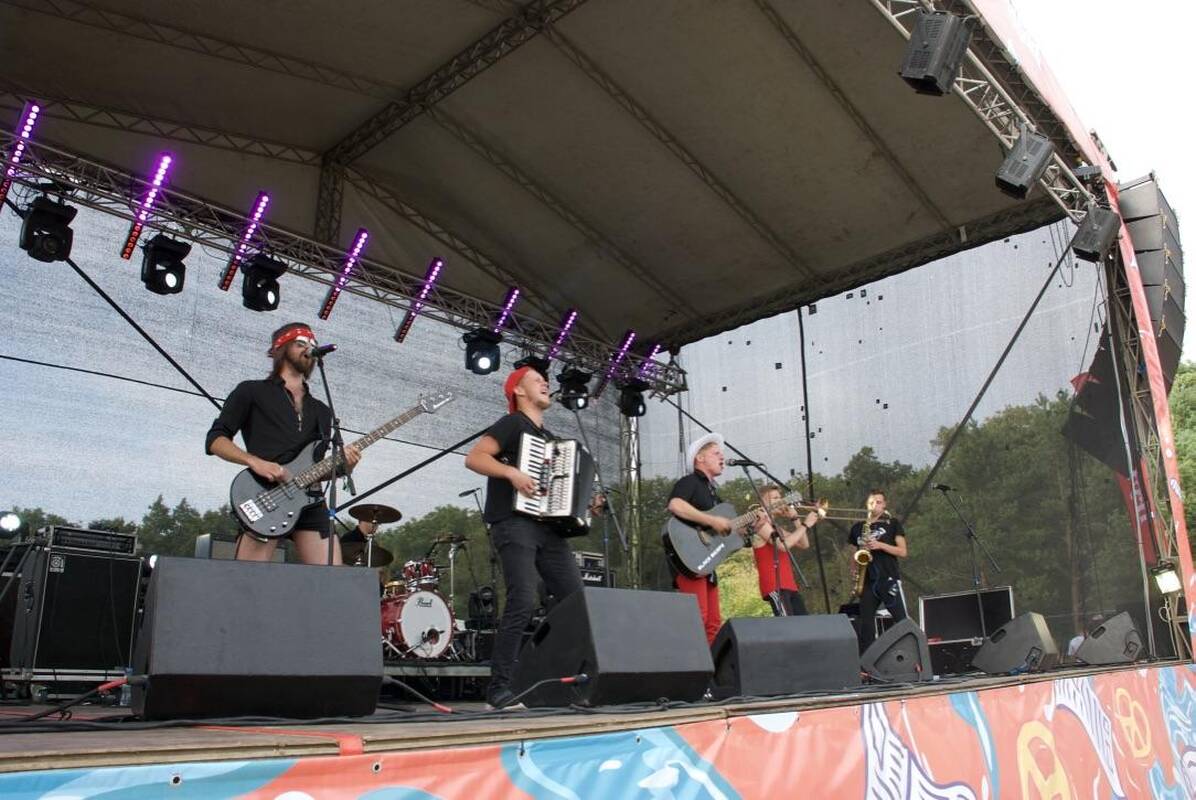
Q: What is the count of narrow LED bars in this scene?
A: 9